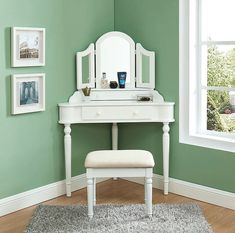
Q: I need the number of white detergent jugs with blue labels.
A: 0